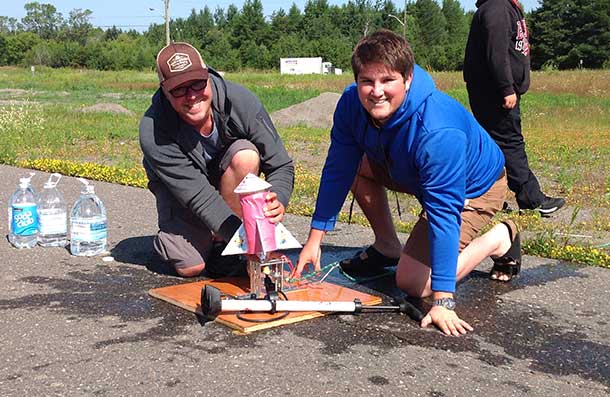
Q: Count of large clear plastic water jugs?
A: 3